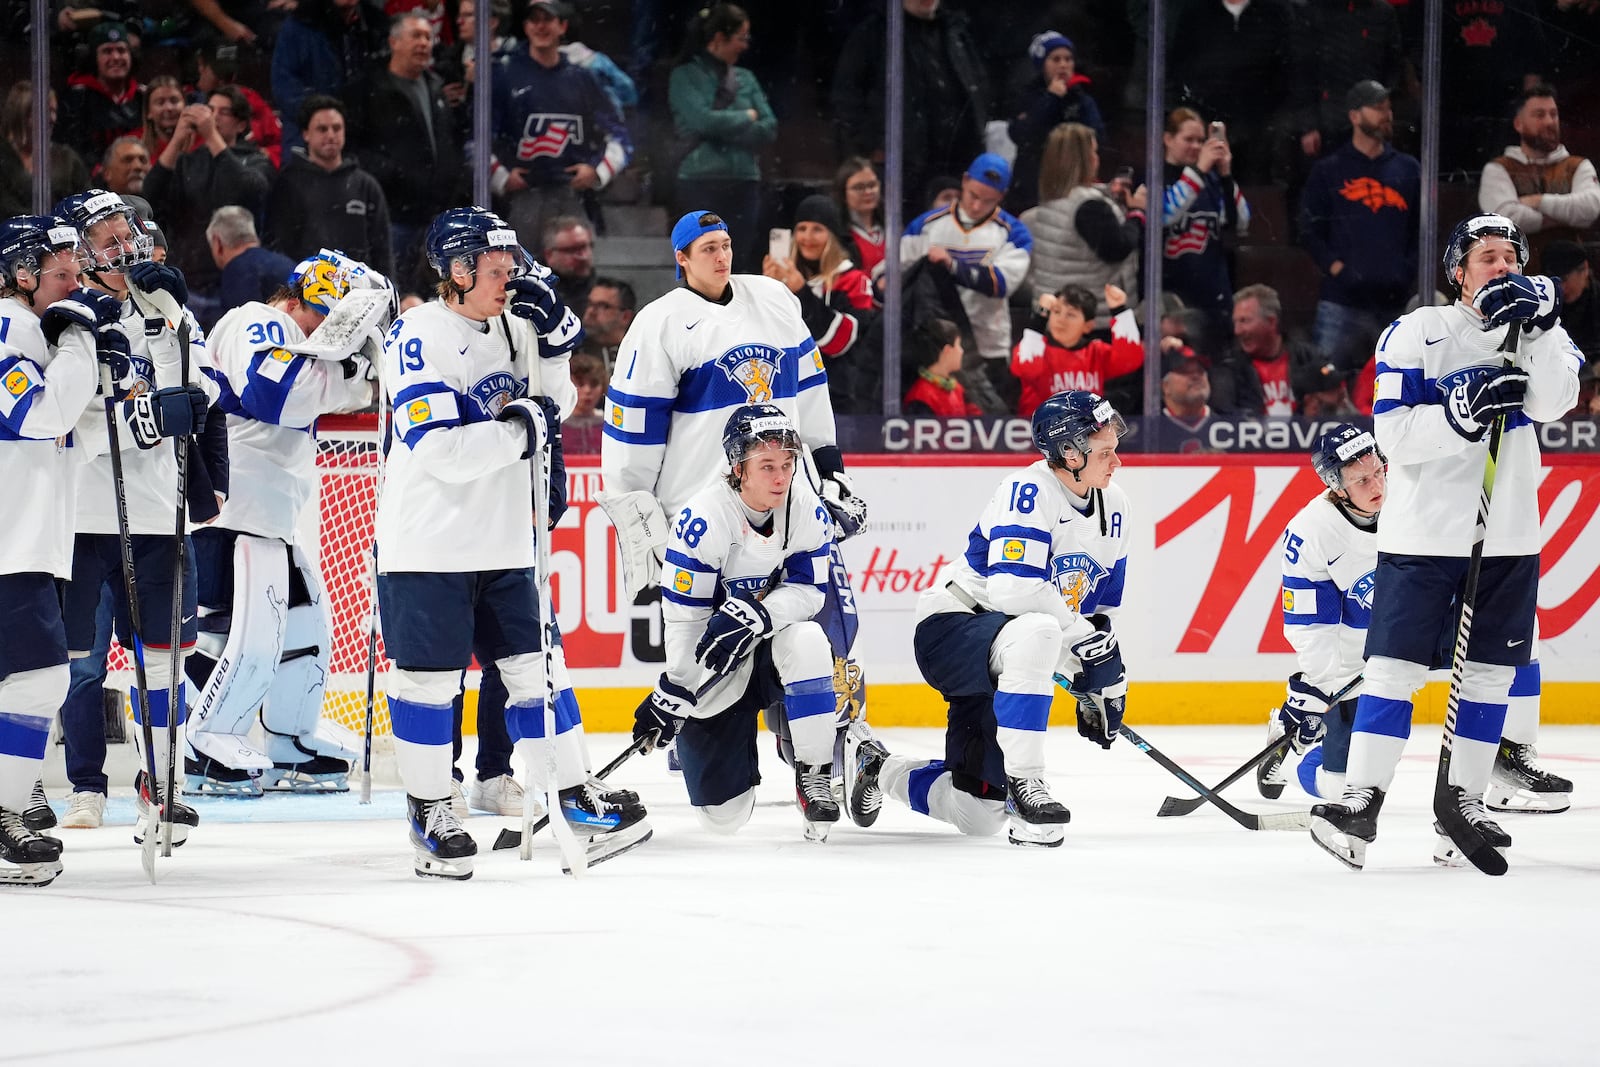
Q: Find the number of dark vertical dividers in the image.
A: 5